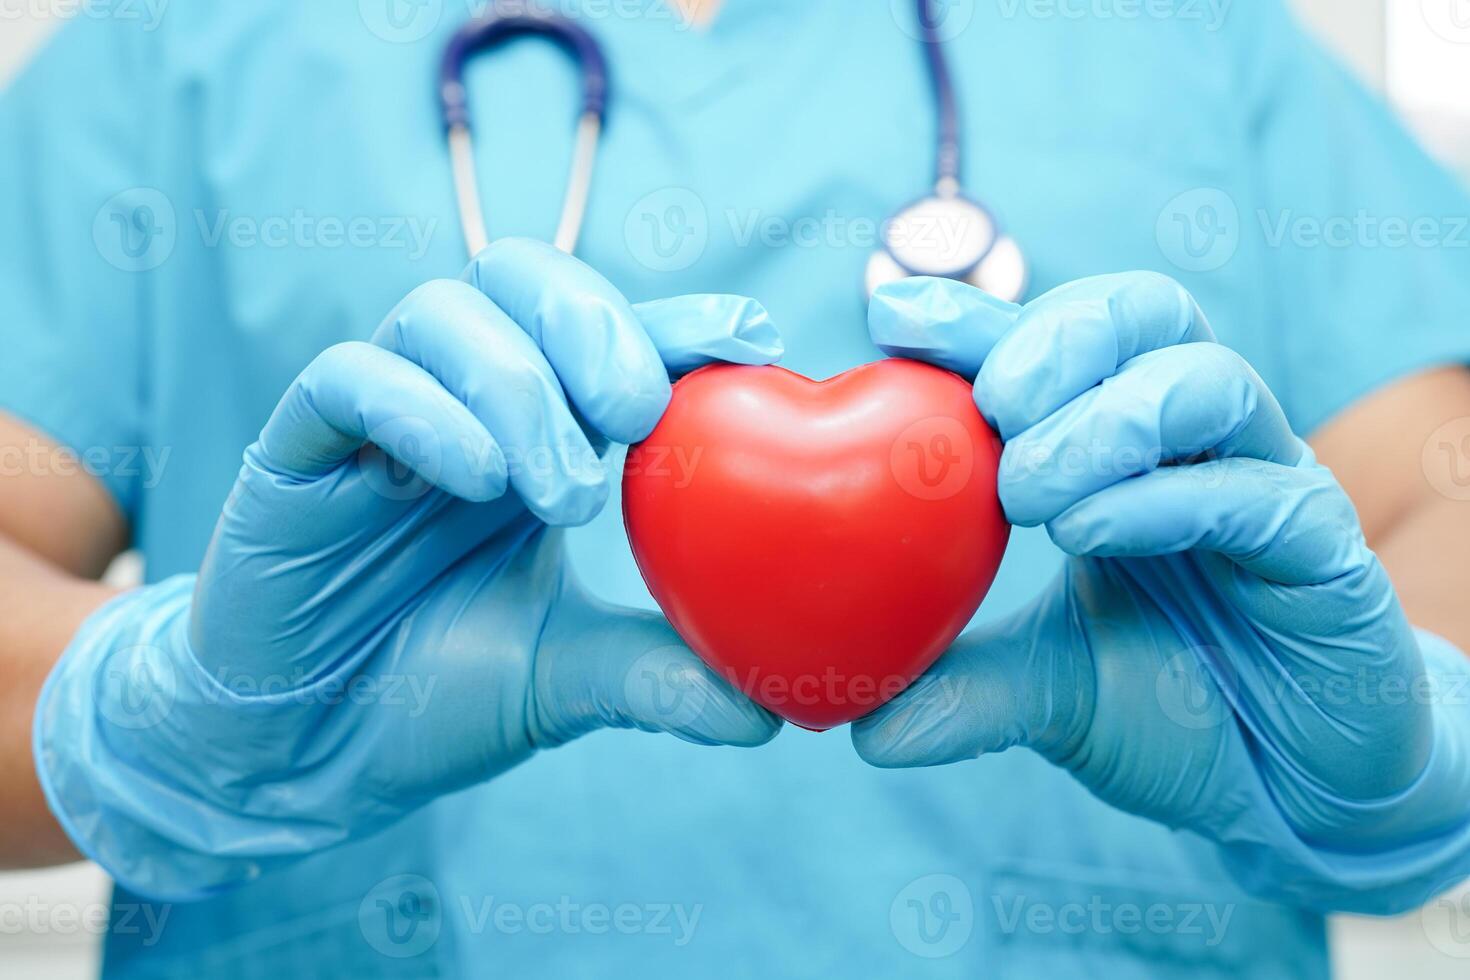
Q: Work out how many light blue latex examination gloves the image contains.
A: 2